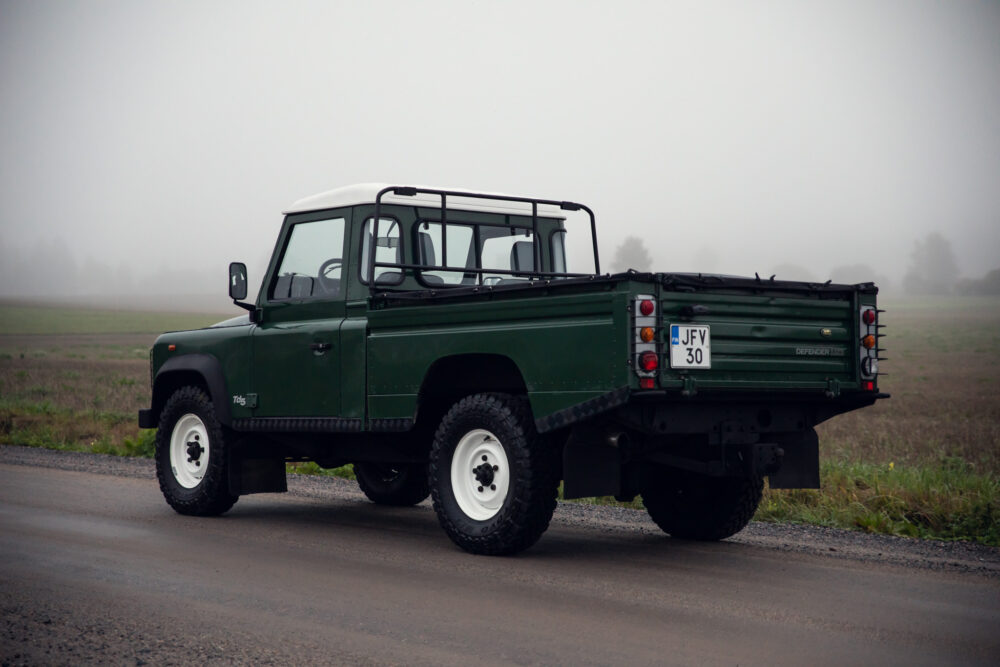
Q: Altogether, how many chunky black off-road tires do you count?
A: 4